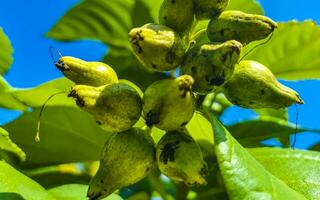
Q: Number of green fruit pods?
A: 11